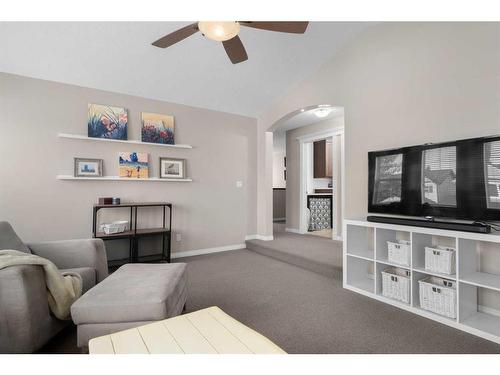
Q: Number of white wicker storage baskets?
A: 4